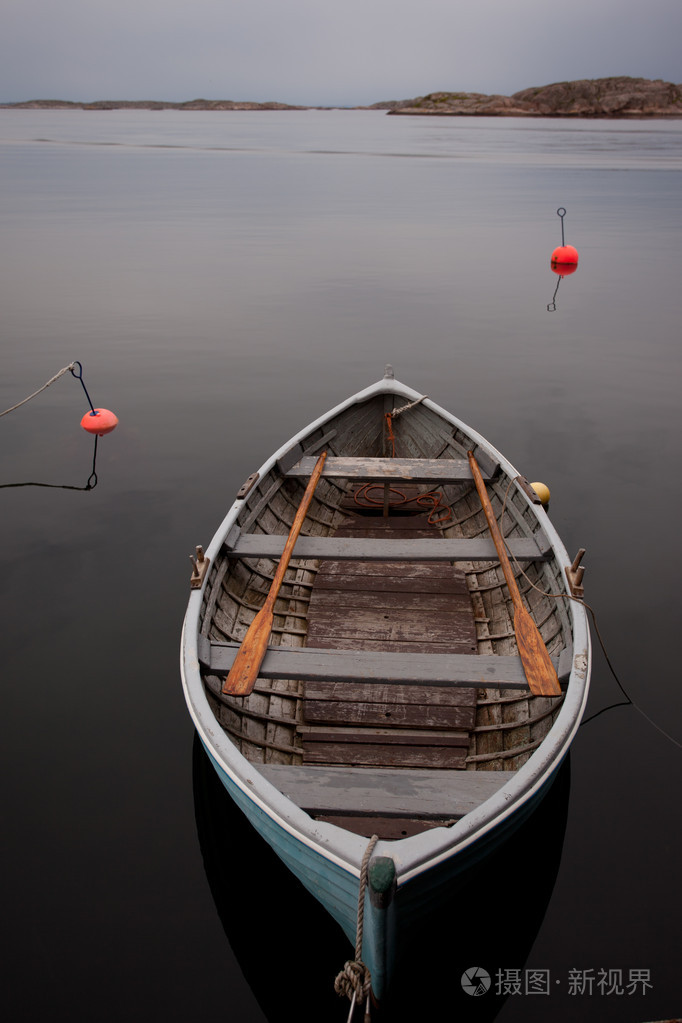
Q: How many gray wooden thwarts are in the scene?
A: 4